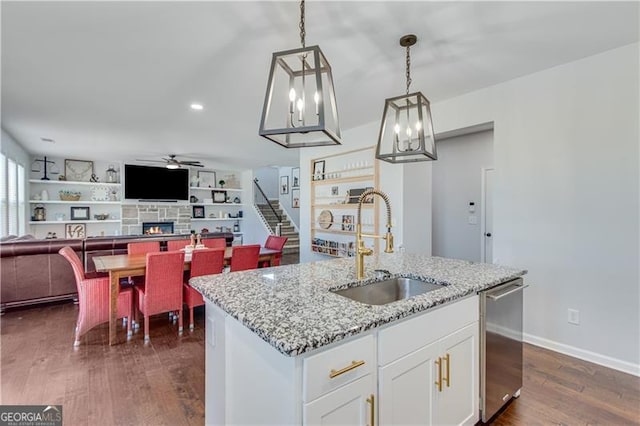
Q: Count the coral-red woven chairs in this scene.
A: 8